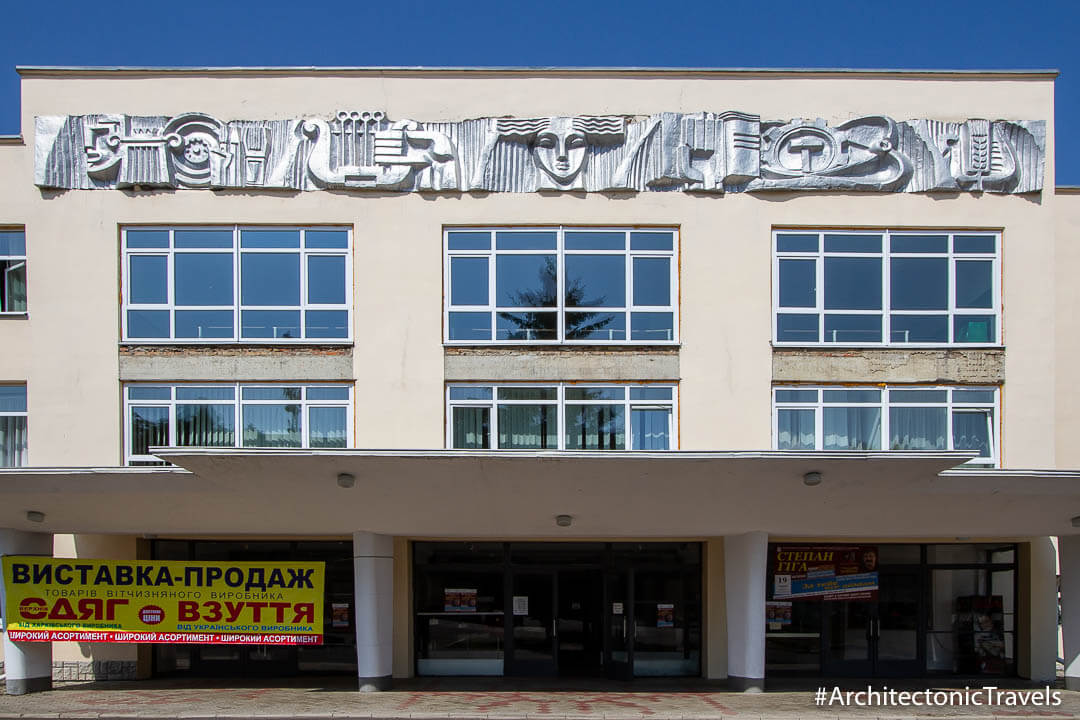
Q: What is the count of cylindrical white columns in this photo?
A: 4